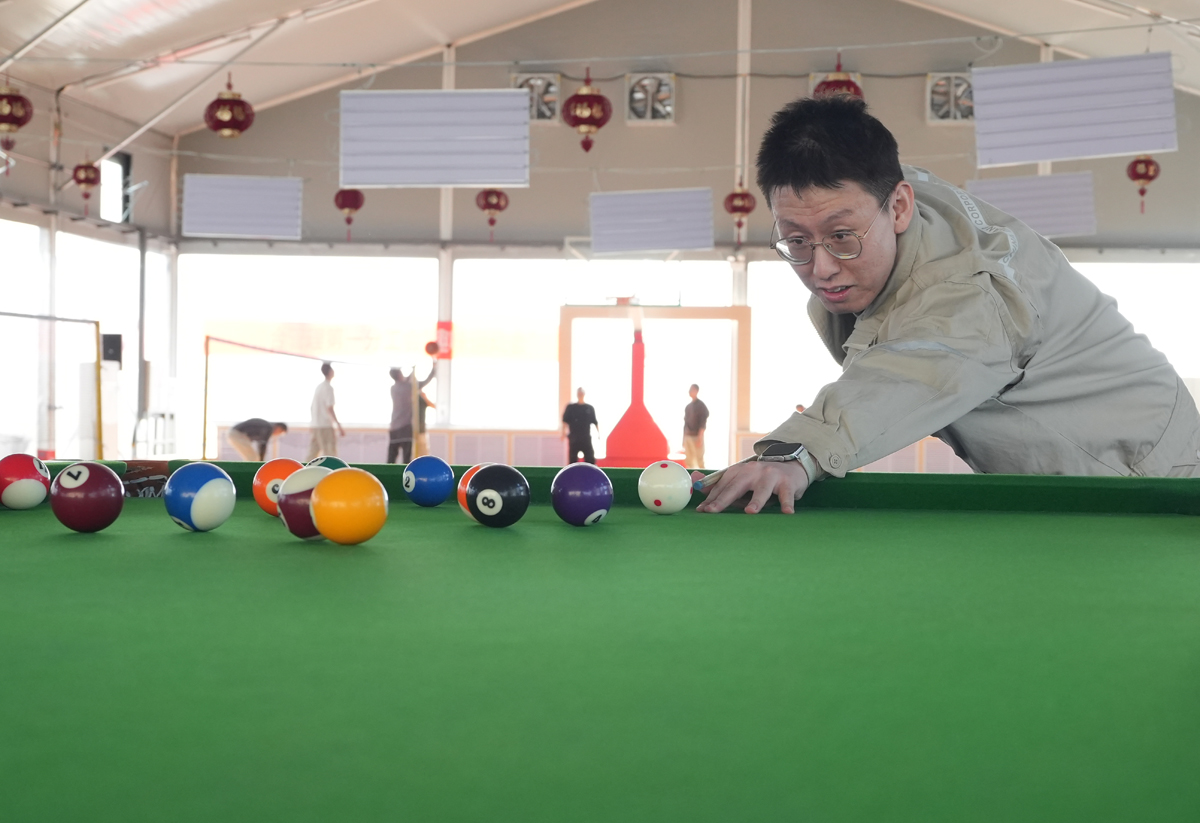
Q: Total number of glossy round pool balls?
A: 12